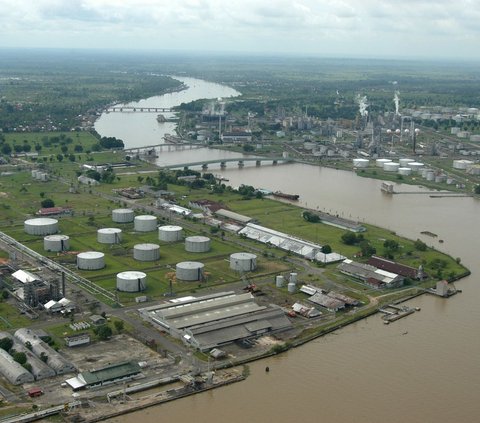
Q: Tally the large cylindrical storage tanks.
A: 12